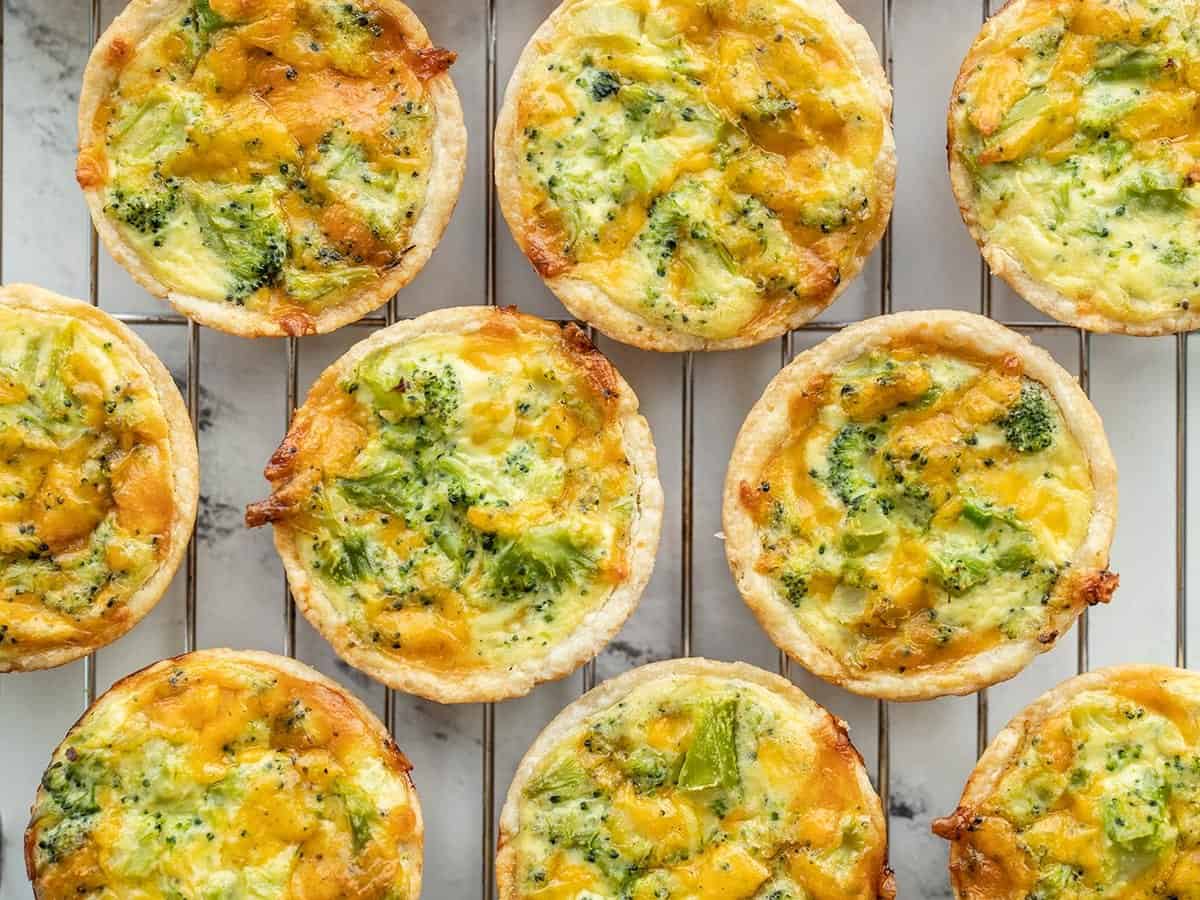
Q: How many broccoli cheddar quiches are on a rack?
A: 9